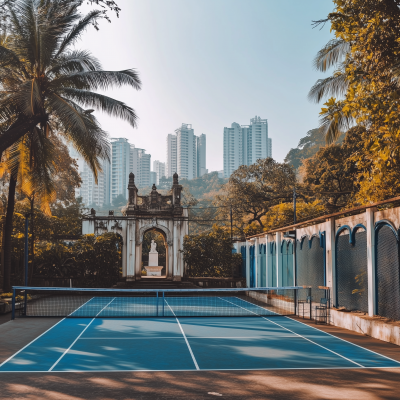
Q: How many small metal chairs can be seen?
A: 2